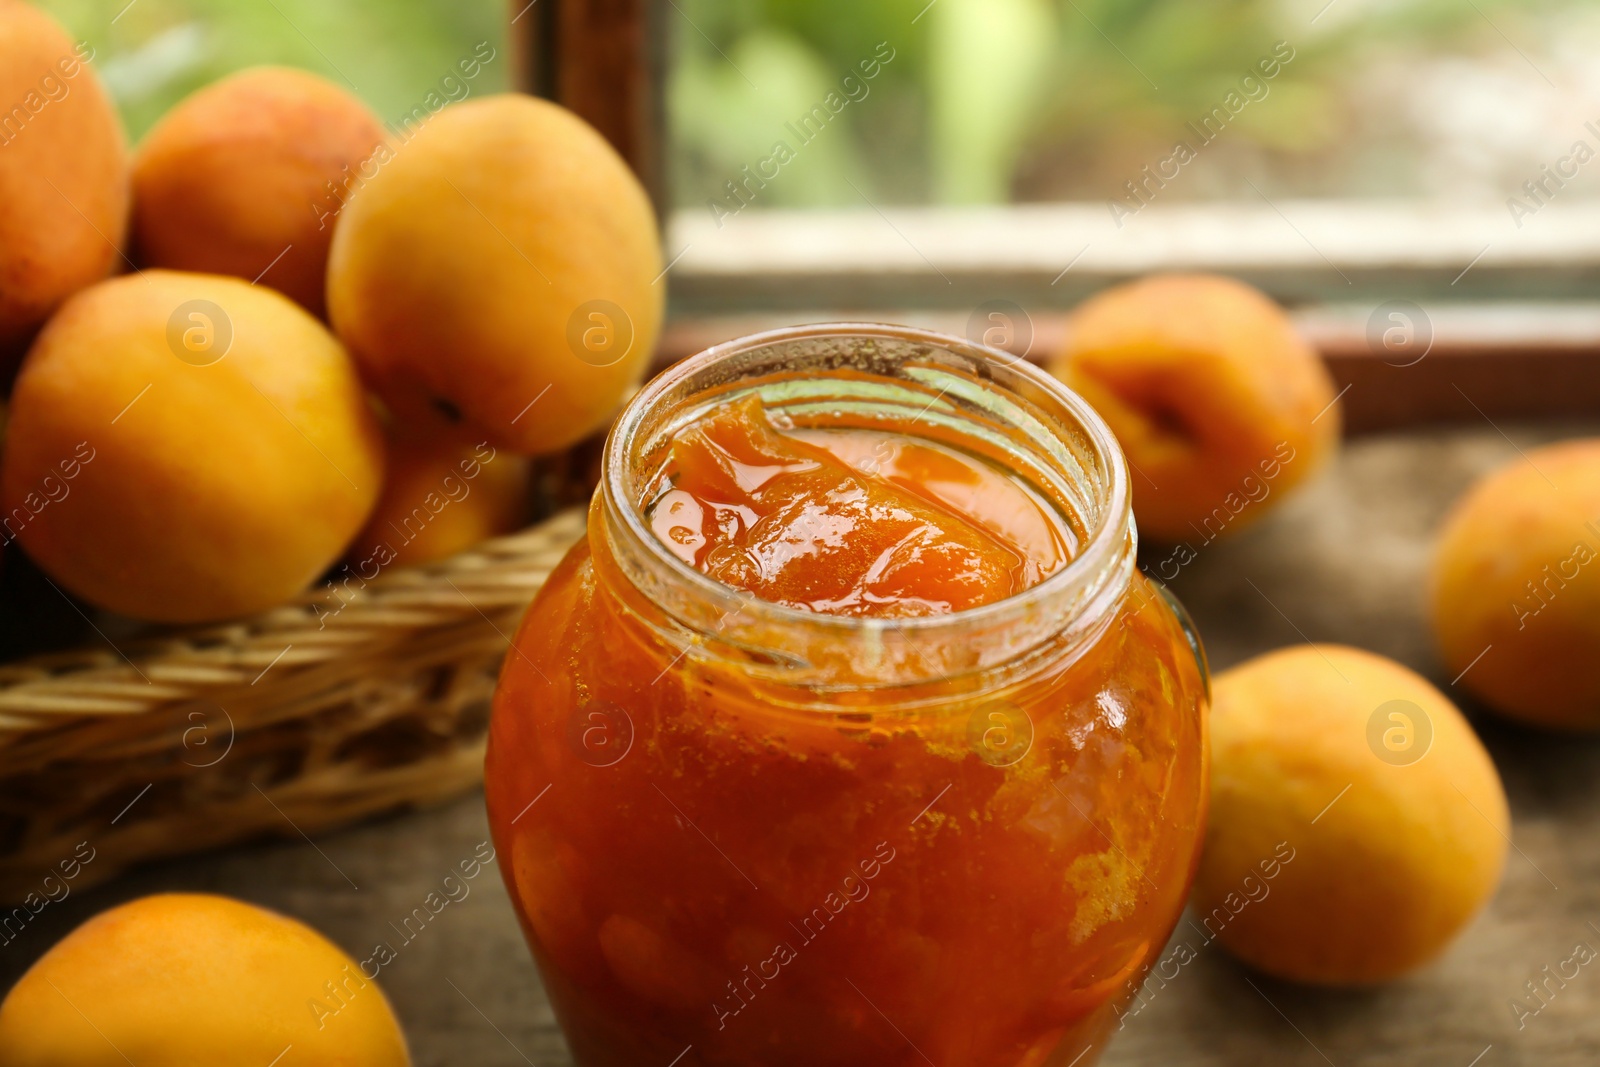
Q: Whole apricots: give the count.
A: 9